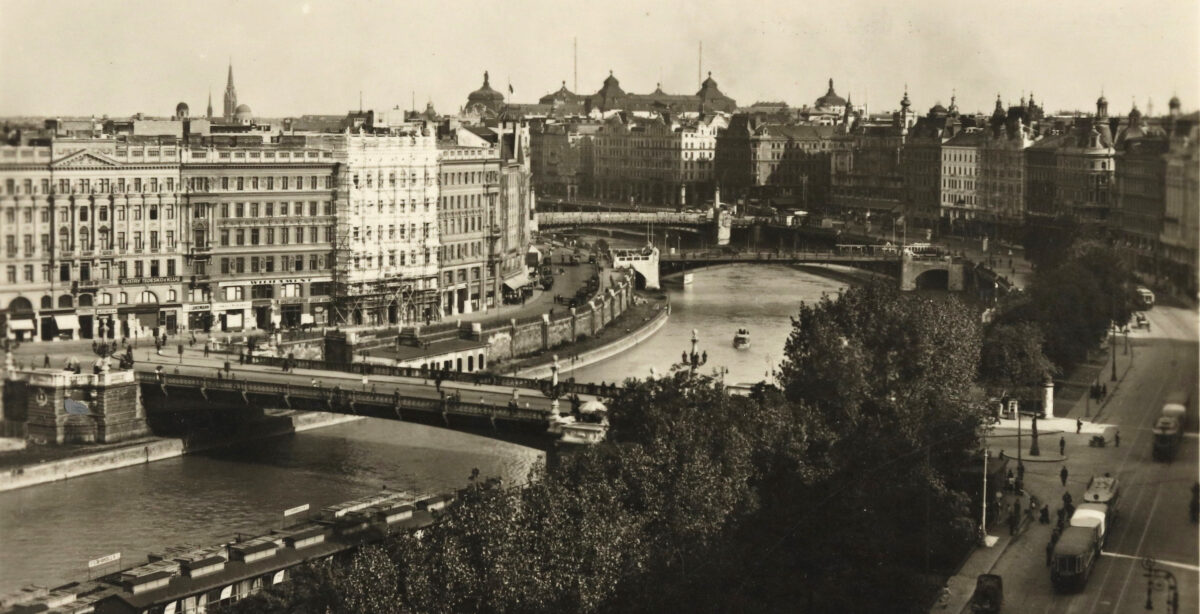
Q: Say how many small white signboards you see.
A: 2